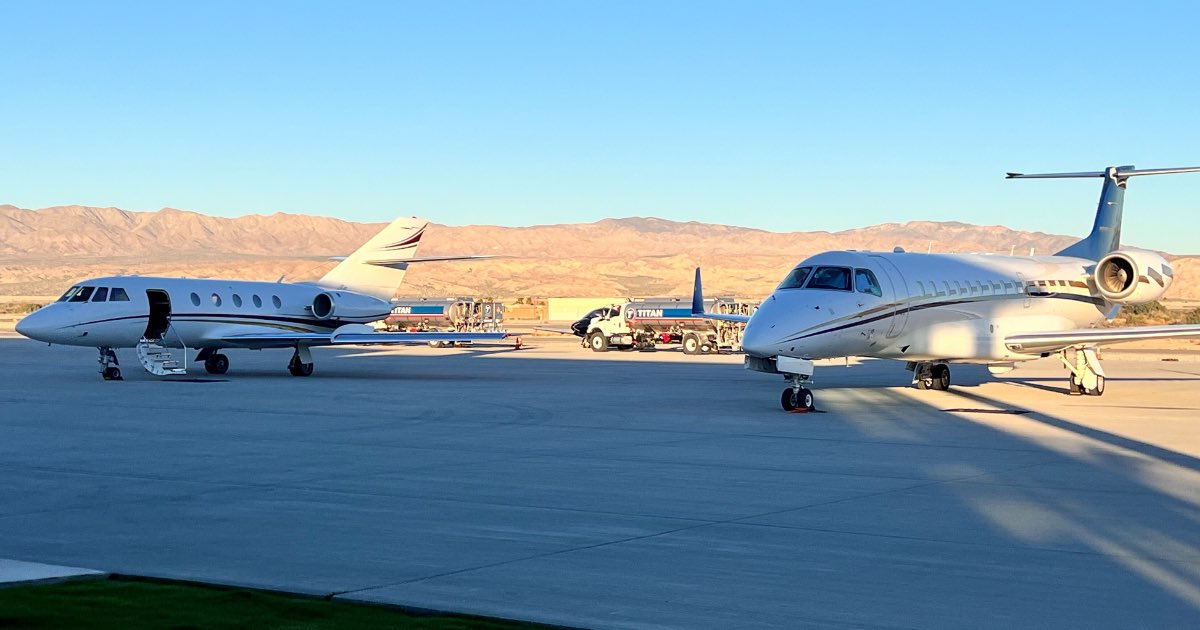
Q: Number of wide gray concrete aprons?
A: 1